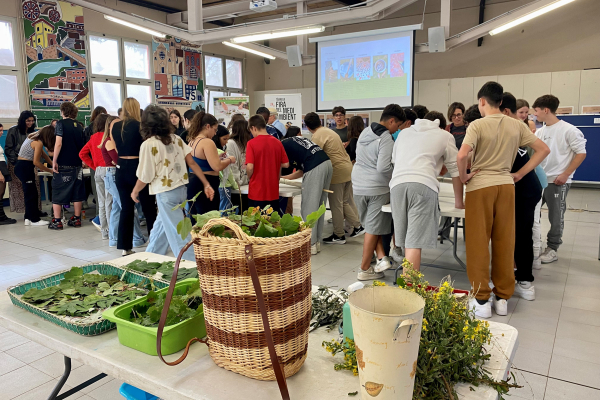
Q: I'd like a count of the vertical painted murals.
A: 2